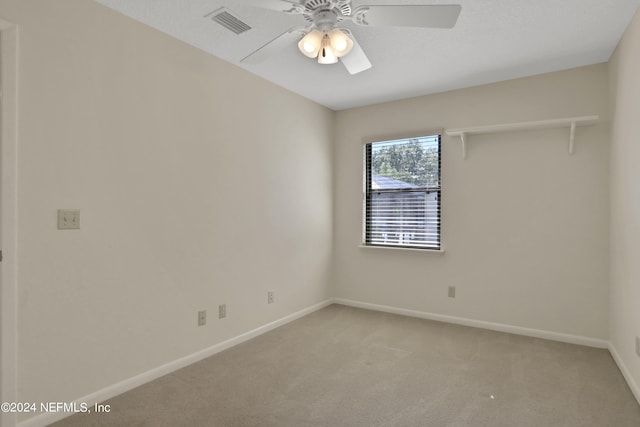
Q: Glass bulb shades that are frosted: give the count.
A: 3